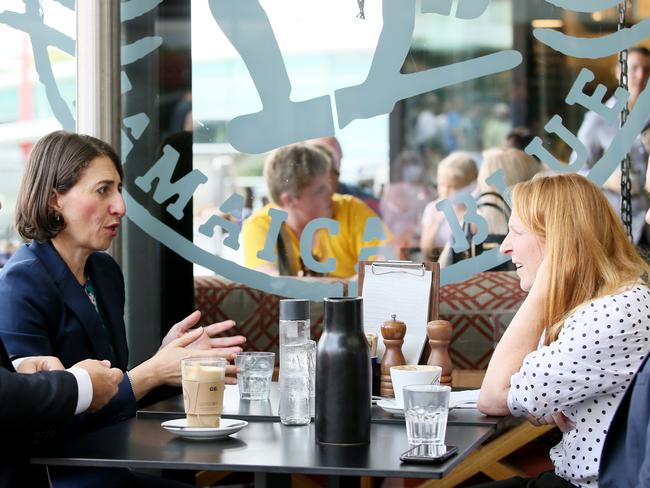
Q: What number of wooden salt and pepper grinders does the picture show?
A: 2